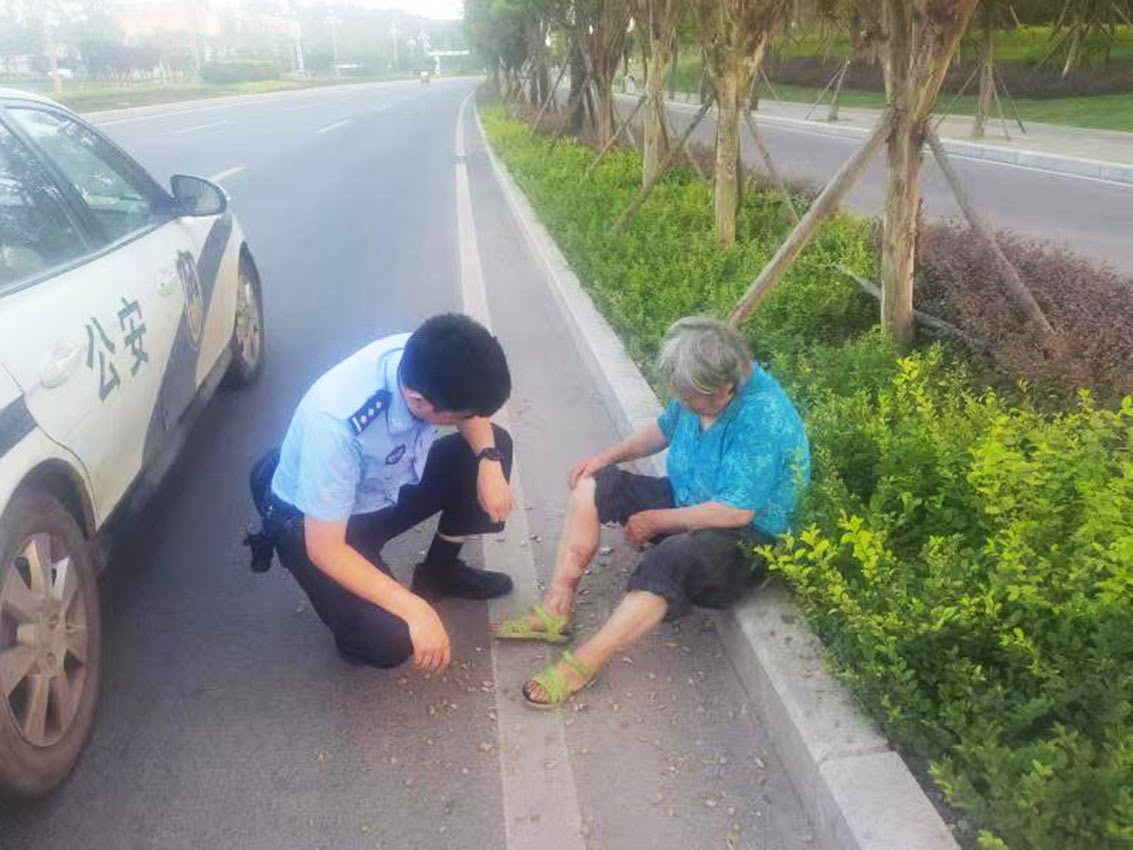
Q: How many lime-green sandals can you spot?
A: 2